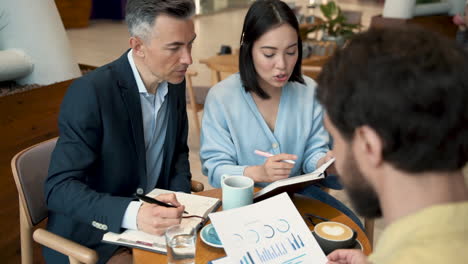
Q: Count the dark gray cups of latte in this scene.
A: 1